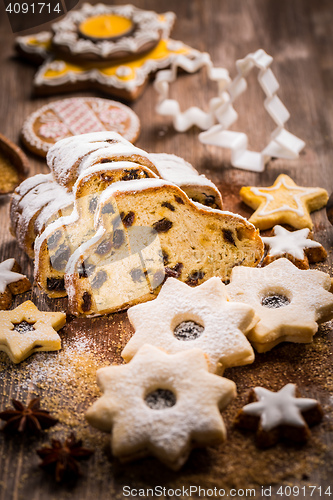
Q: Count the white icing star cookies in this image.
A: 3